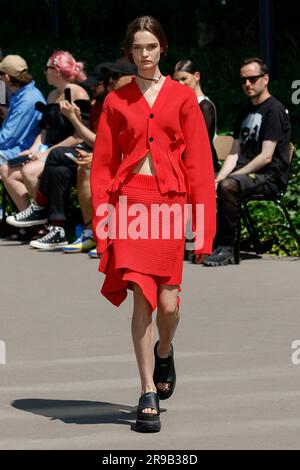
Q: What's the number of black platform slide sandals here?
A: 2